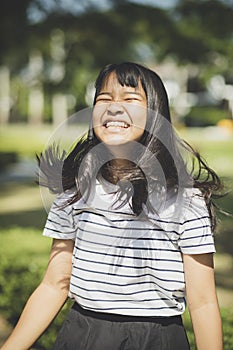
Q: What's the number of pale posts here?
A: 3